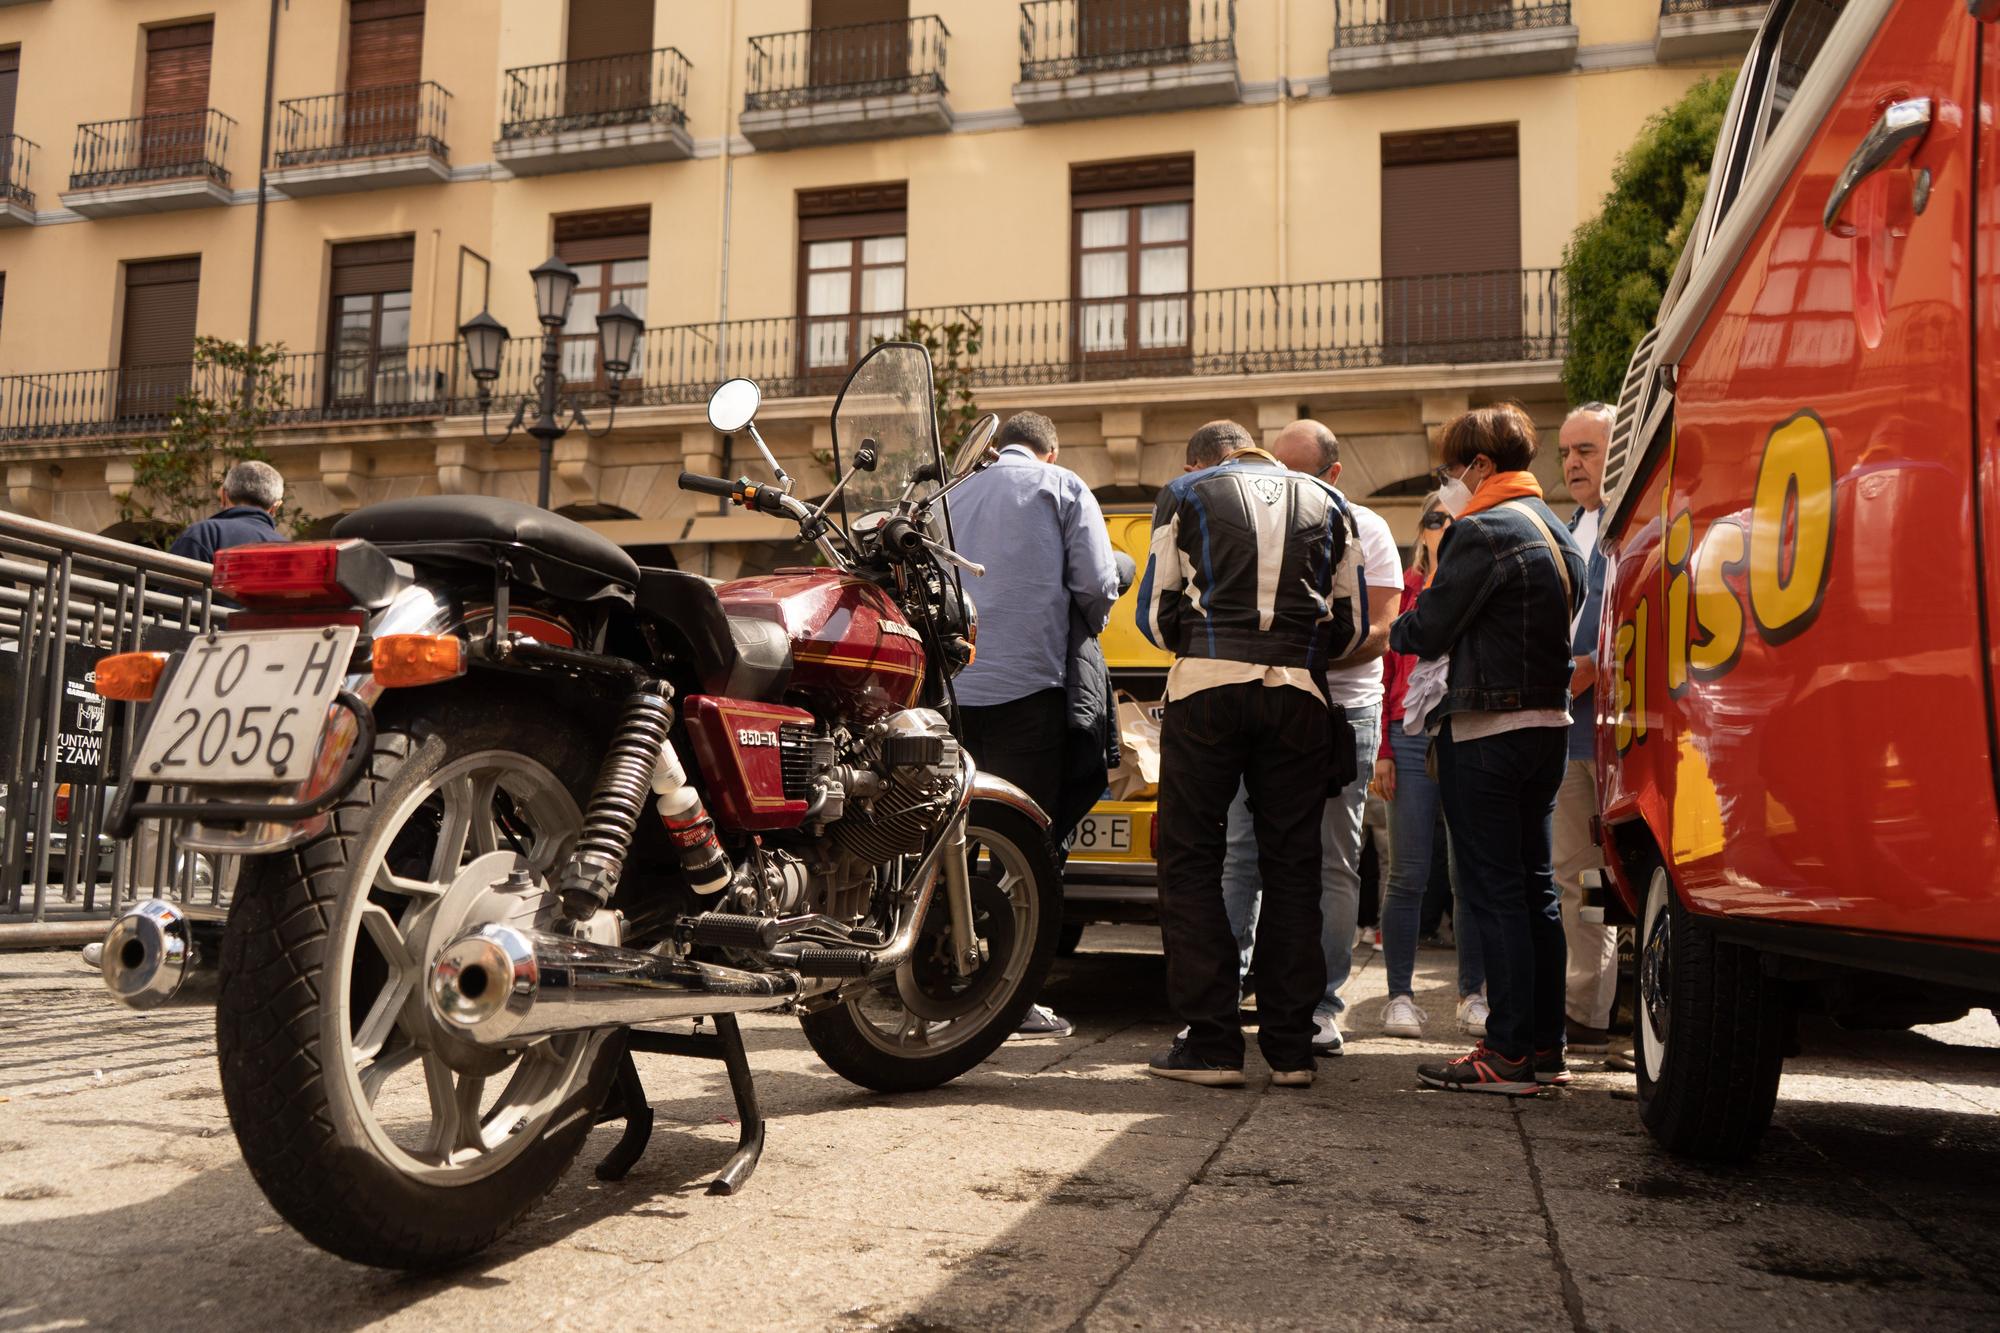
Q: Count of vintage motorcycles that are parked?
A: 1